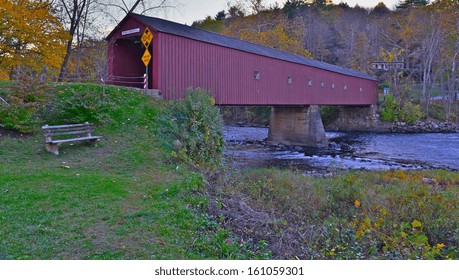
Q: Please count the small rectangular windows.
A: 7